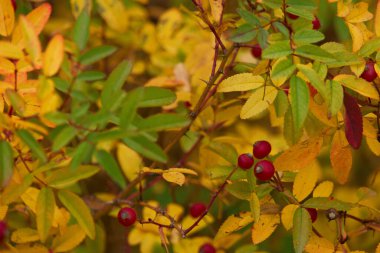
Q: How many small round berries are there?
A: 12